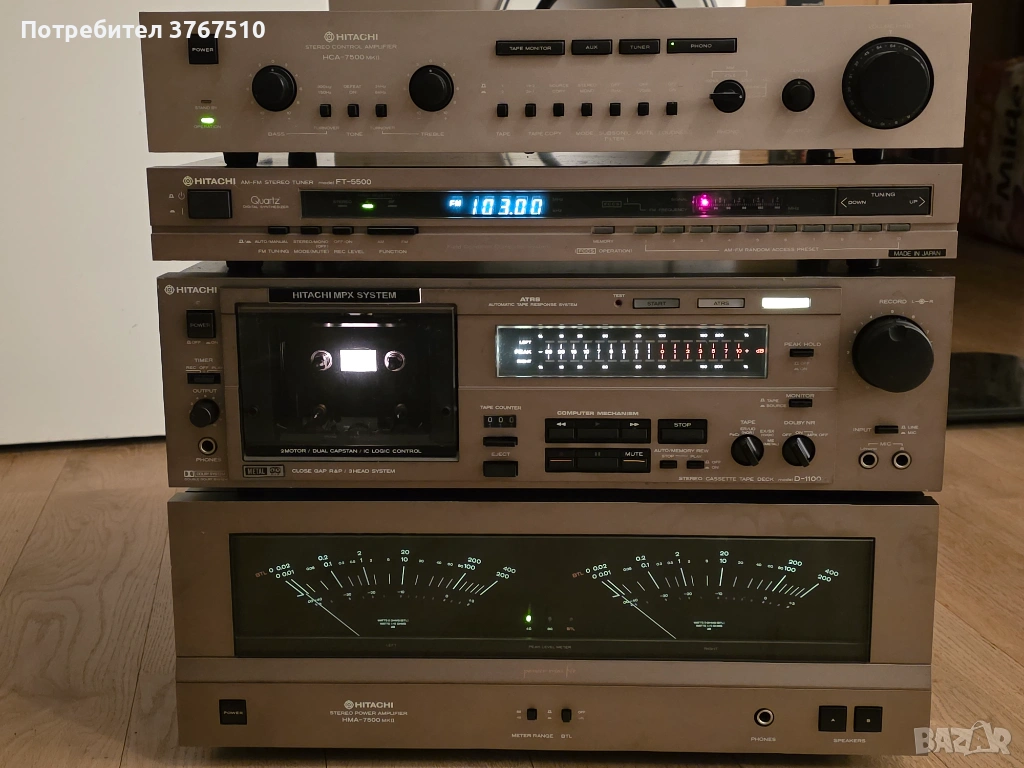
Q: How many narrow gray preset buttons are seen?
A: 10